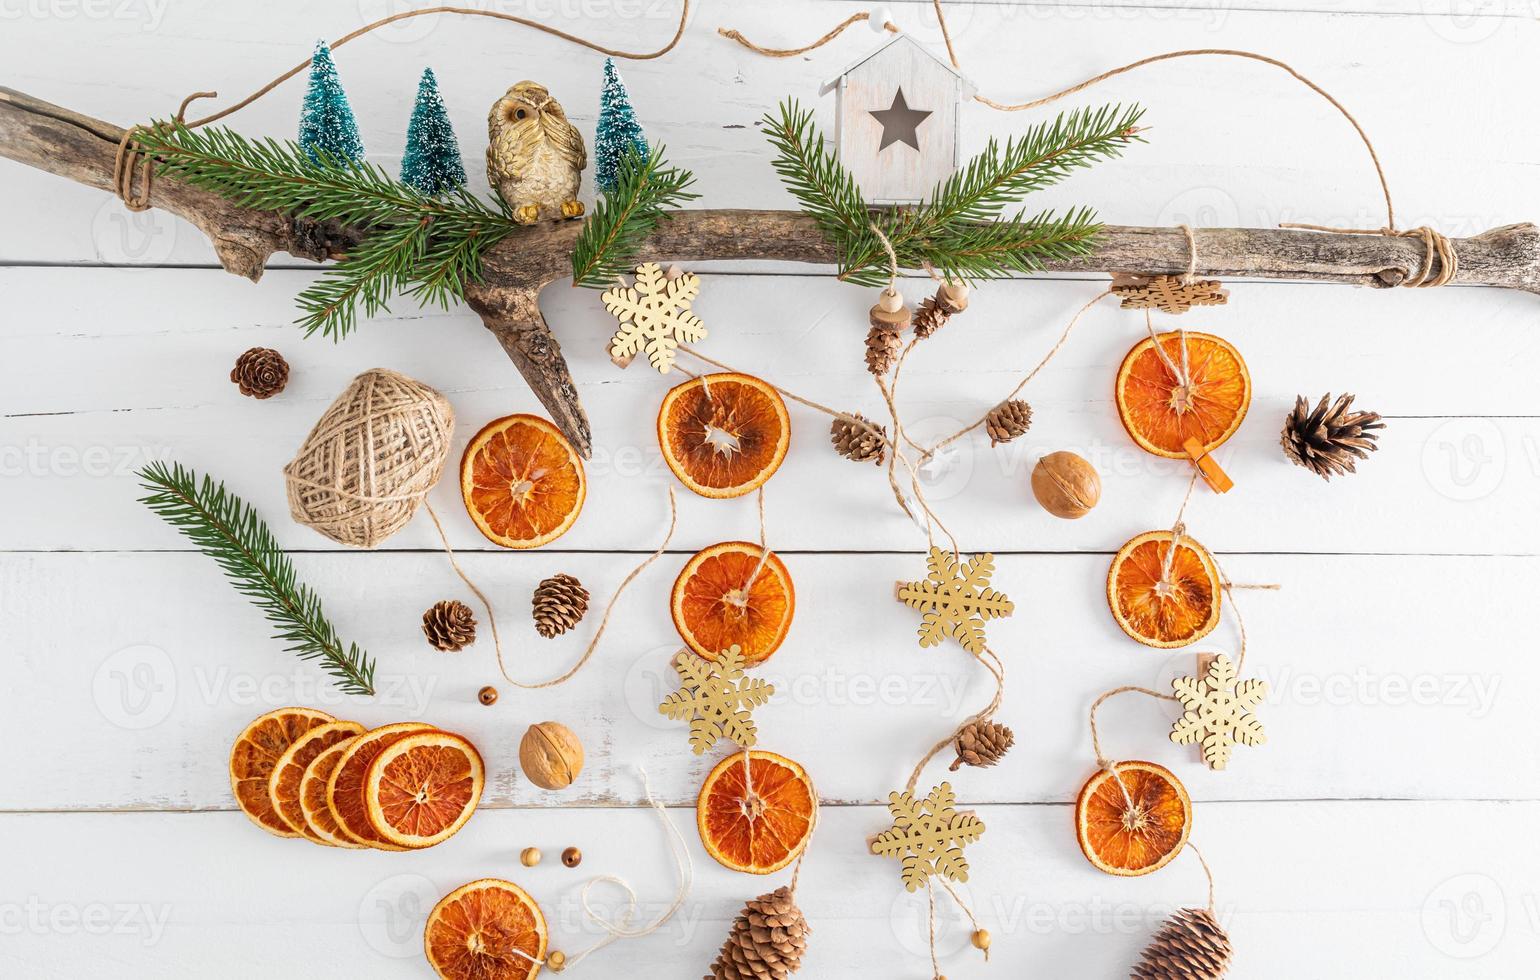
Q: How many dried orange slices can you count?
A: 13